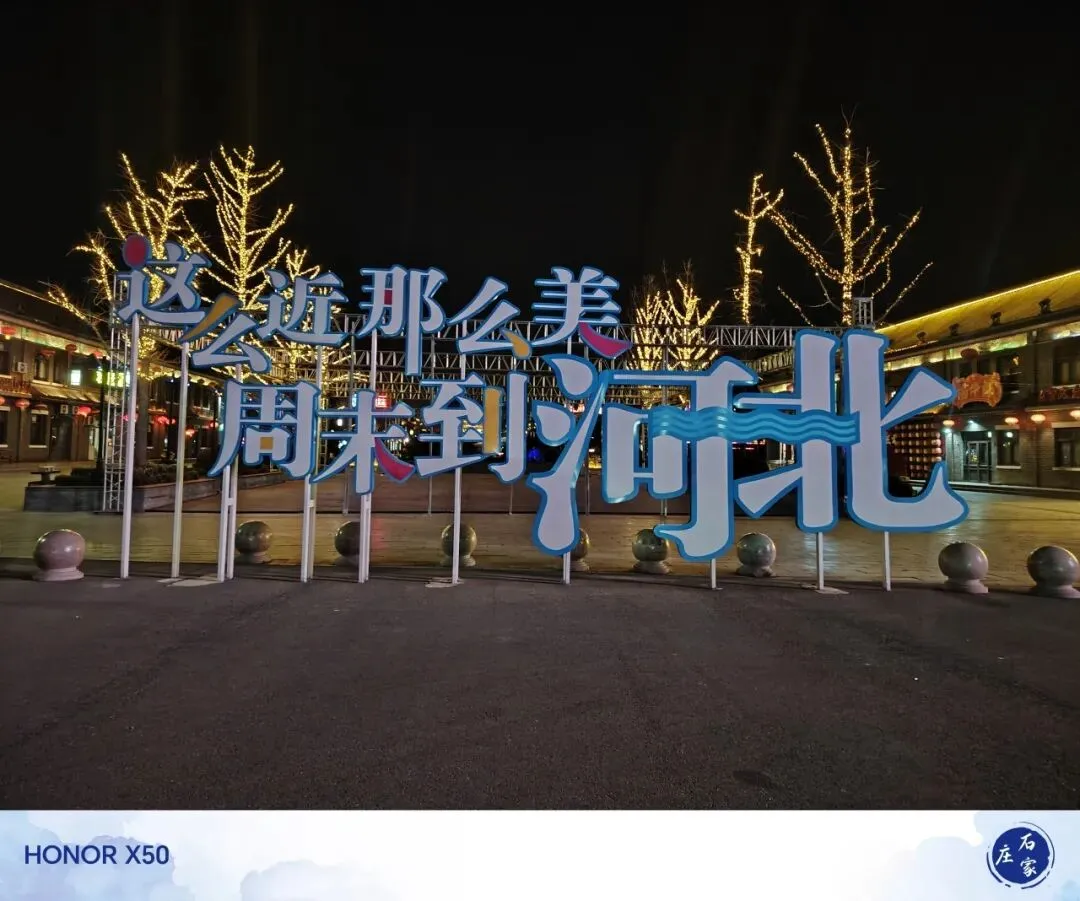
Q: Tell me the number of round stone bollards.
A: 9